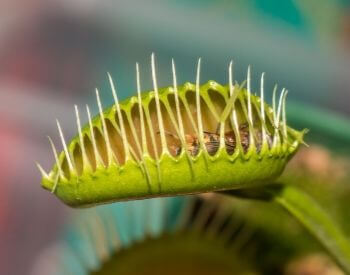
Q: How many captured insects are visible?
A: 1